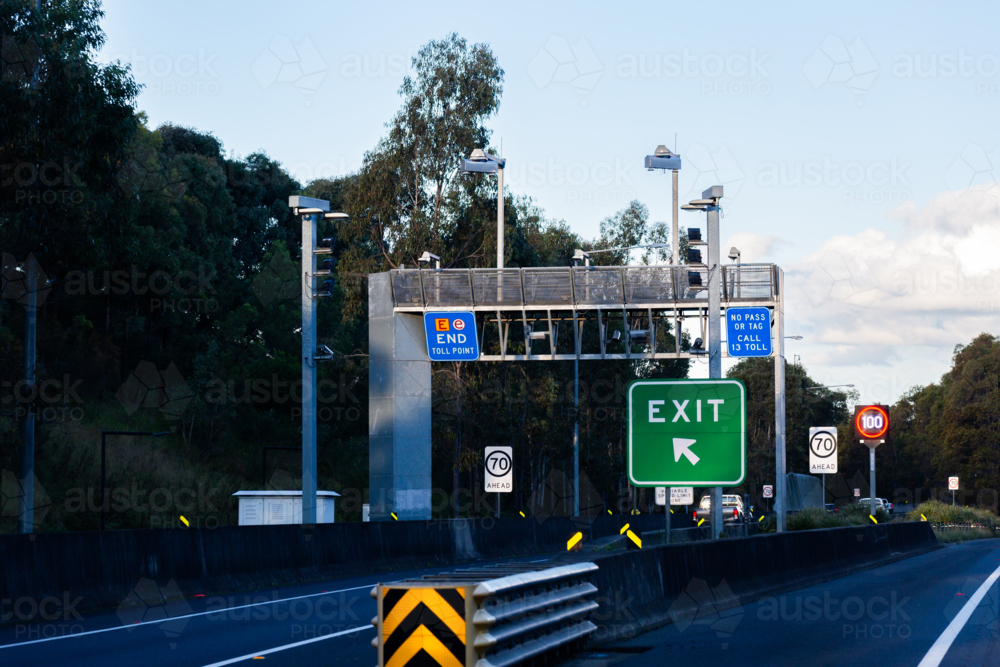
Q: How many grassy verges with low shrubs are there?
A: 1